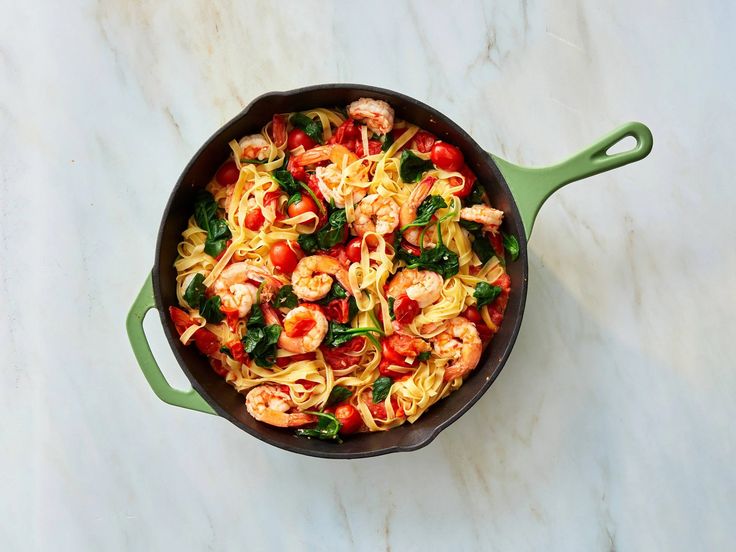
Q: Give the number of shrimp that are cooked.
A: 12